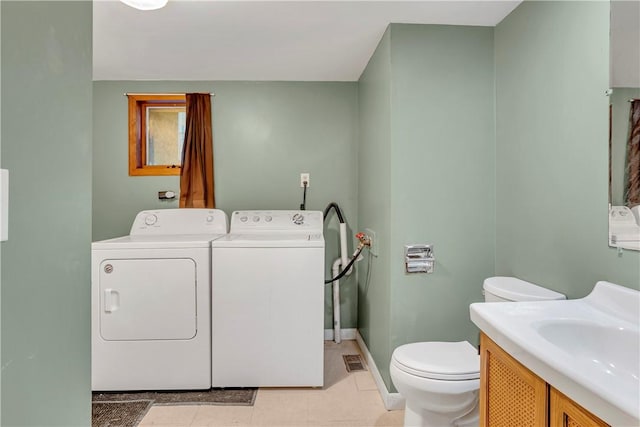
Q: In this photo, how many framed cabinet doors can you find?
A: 2